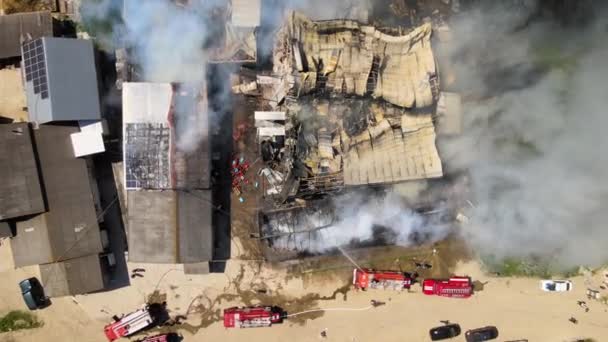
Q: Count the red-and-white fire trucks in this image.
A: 5